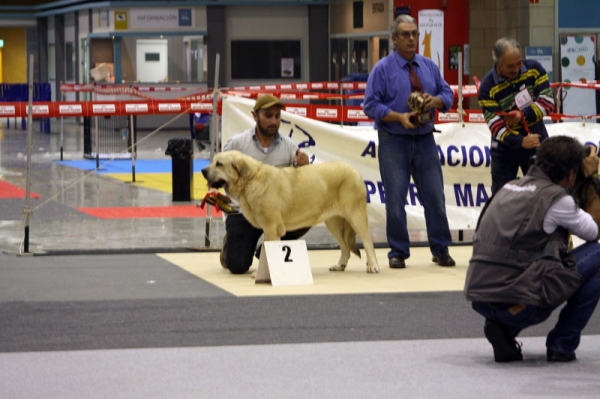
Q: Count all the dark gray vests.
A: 1